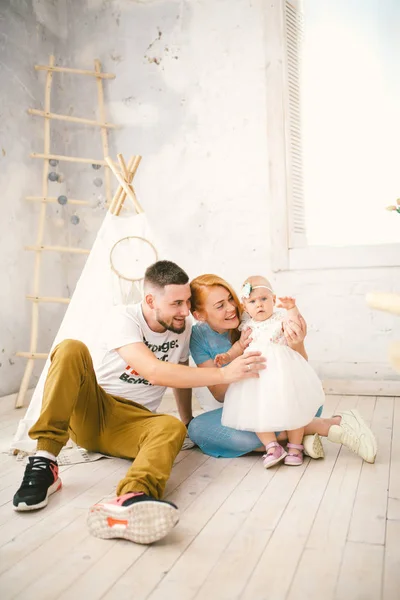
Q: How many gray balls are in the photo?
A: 6